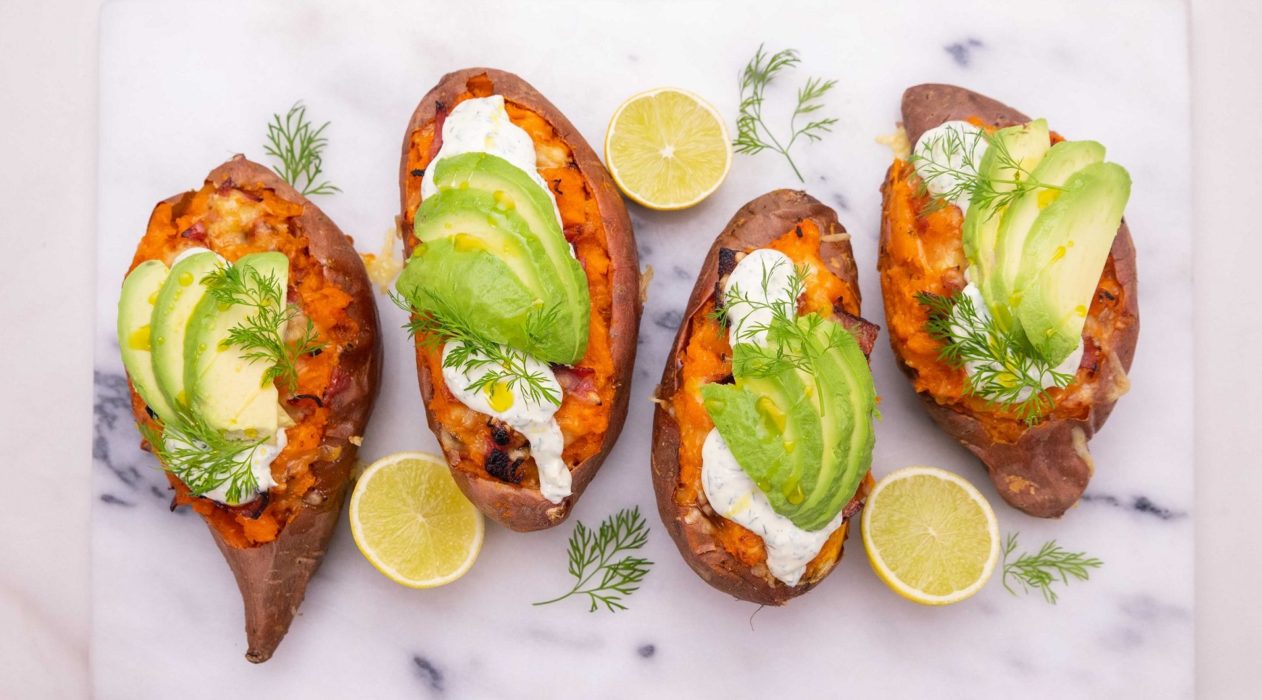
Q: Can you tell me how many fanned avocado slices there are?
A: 13